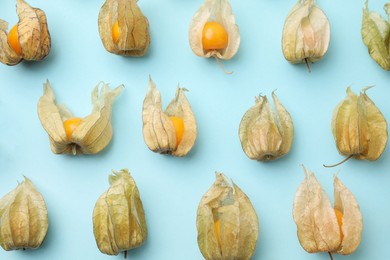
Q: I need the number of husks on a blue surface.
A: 13